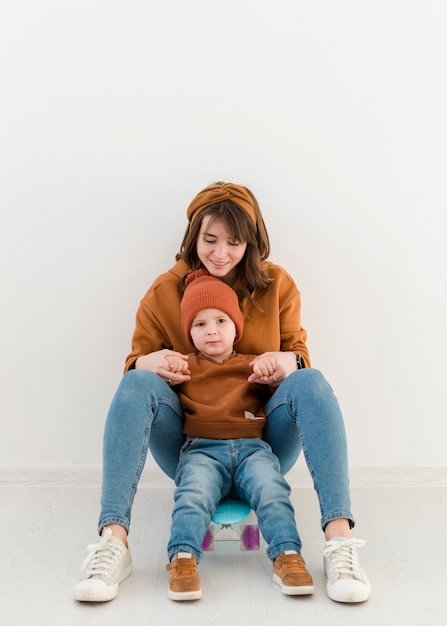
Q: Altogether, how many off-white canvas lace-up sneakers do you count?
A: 2